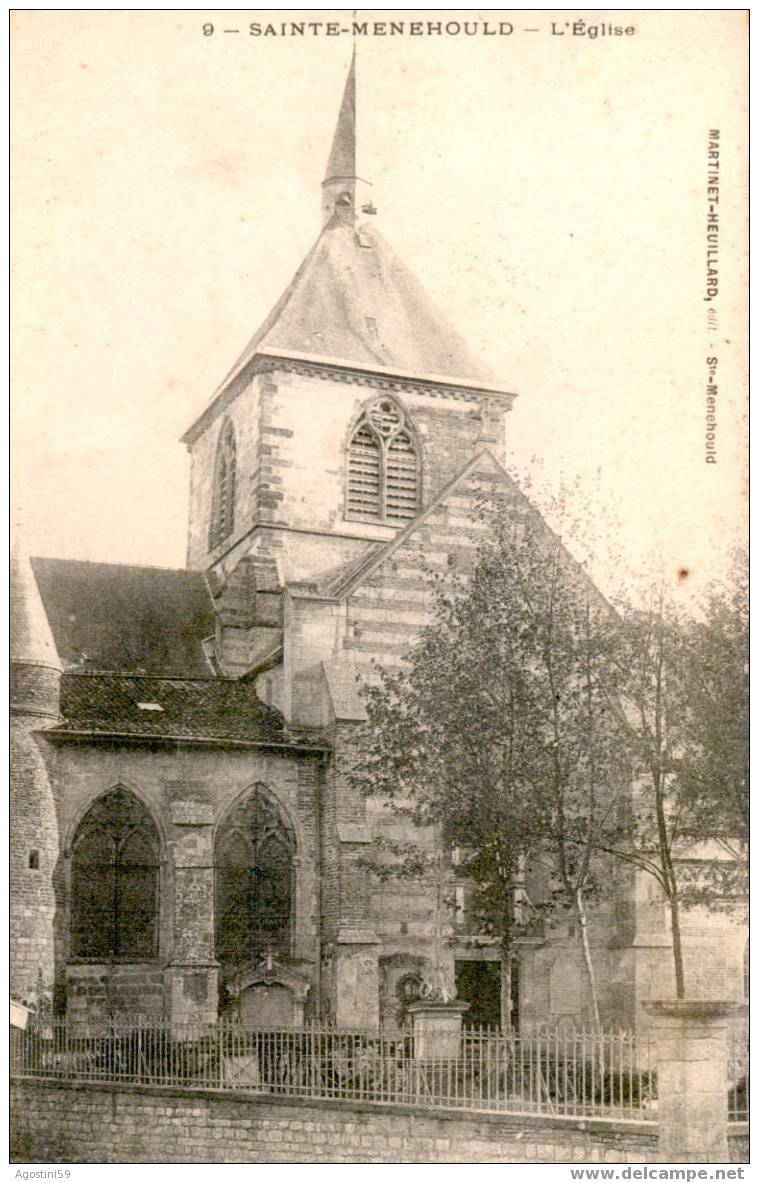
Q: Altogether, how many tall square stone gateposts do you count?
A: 1